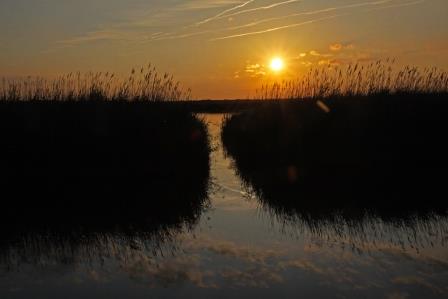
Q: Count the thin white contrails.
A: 4